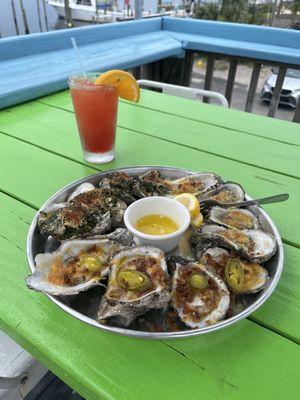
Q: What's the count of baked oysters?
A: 12